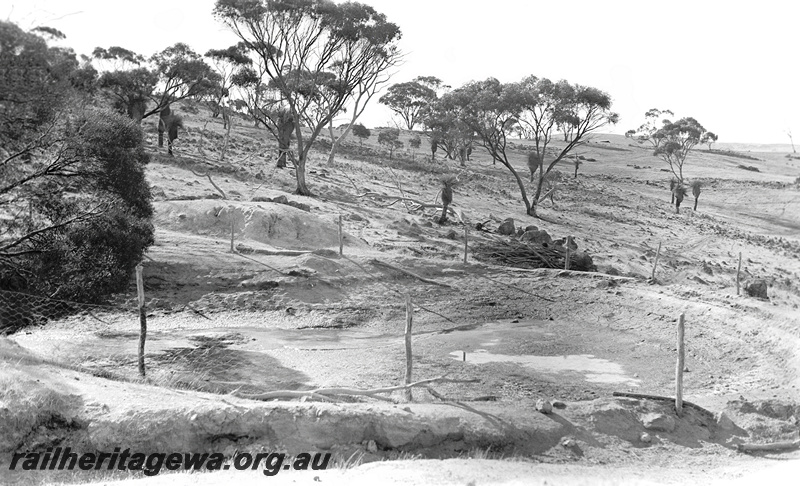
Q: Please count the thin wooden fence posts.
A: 9